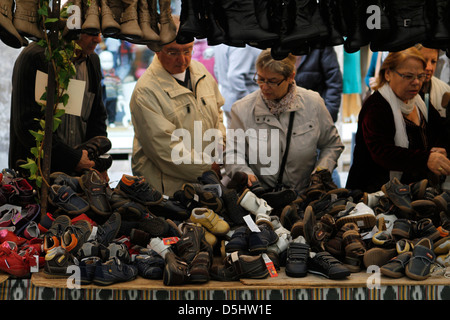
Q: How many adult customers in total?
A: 5